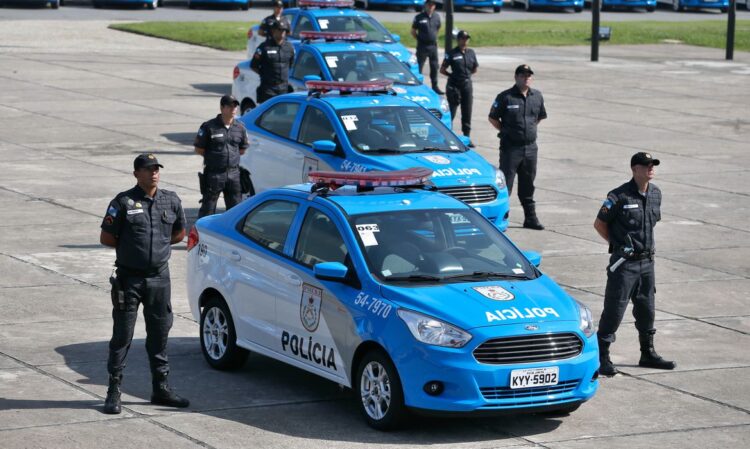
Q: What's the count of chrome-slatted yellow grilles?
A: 0